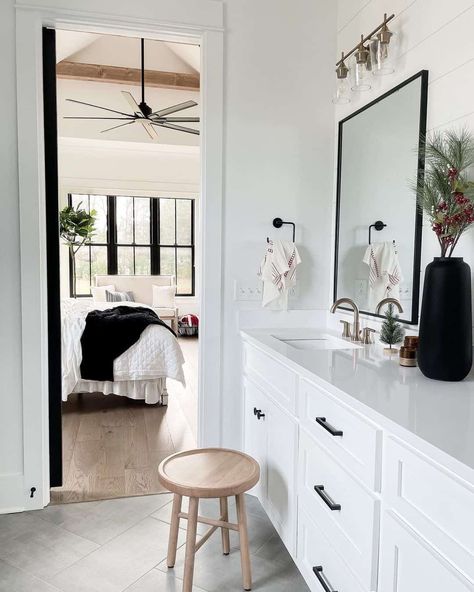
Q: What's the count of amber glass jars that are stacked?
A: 2